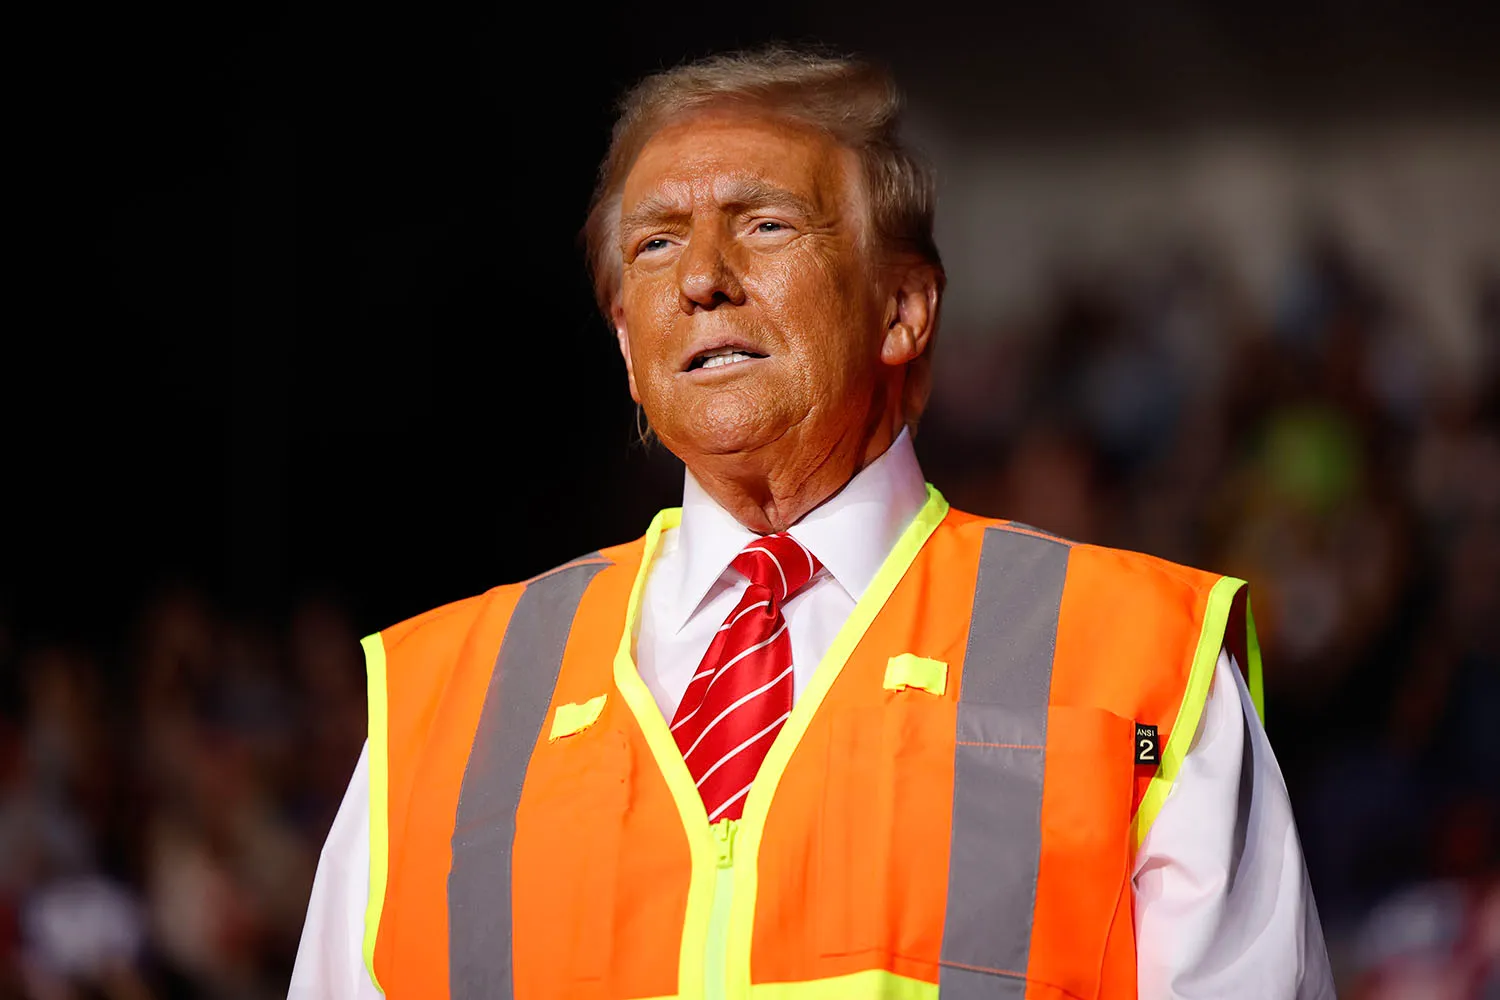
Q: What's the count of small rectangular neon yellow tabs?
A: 2